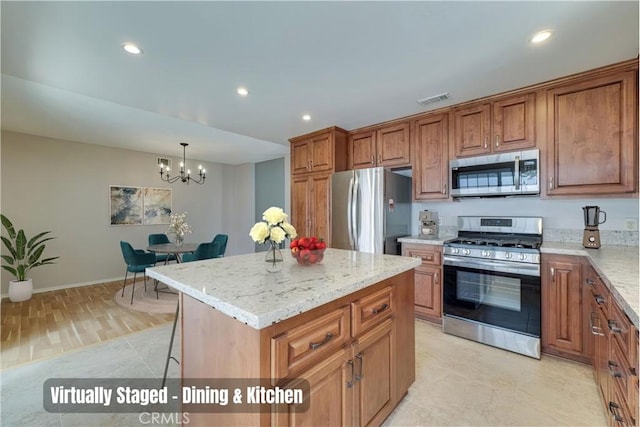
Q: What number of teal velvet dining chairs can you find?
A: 4